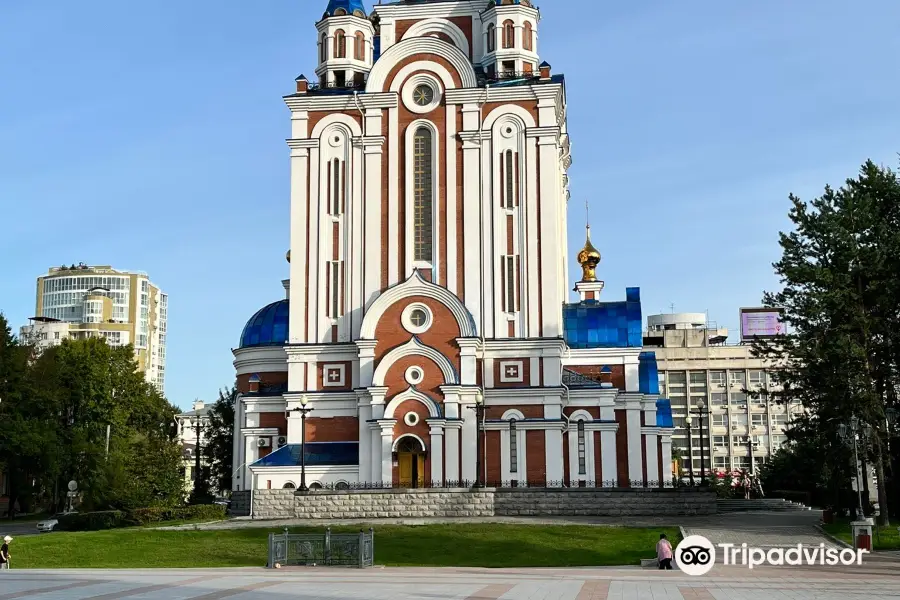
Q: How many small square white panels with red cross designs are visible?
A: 2